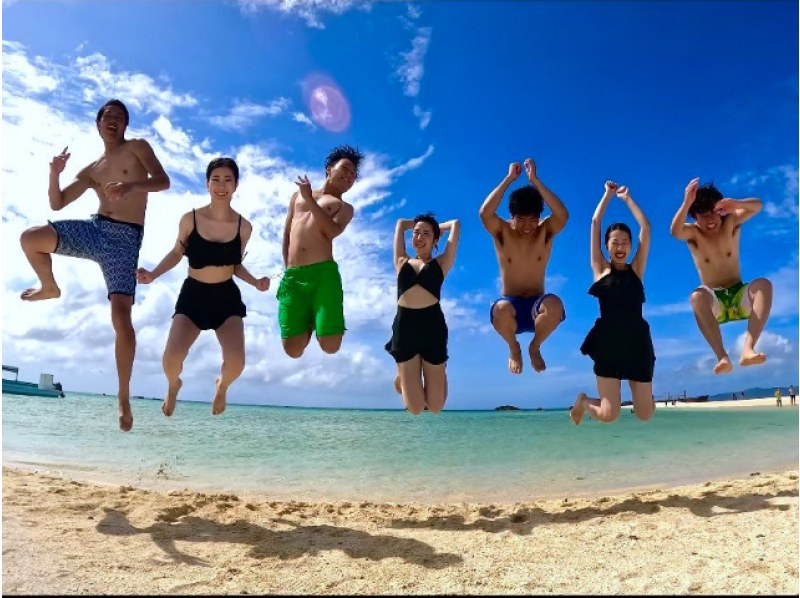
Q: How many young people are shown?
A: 7